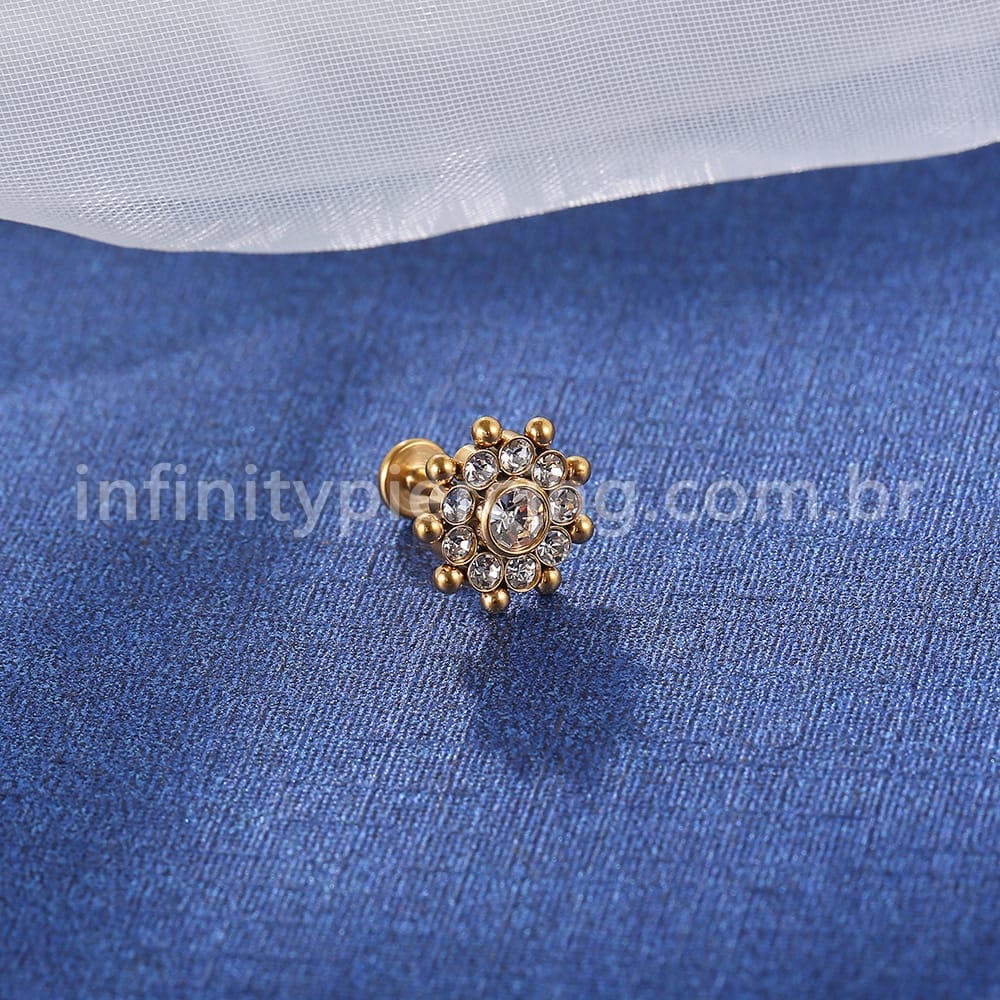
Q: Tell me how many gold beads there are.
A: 9